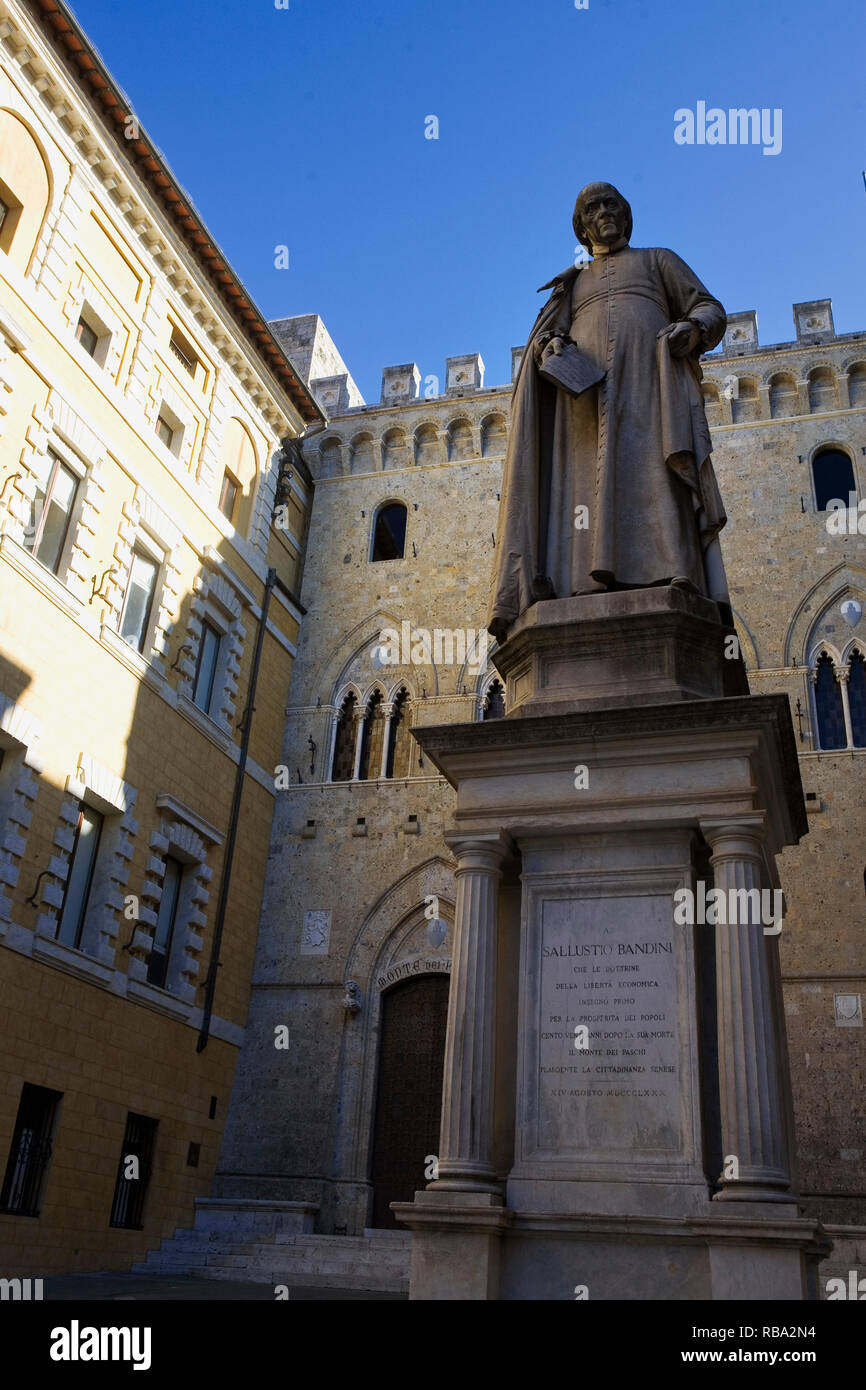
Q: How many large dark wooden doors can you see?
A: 1